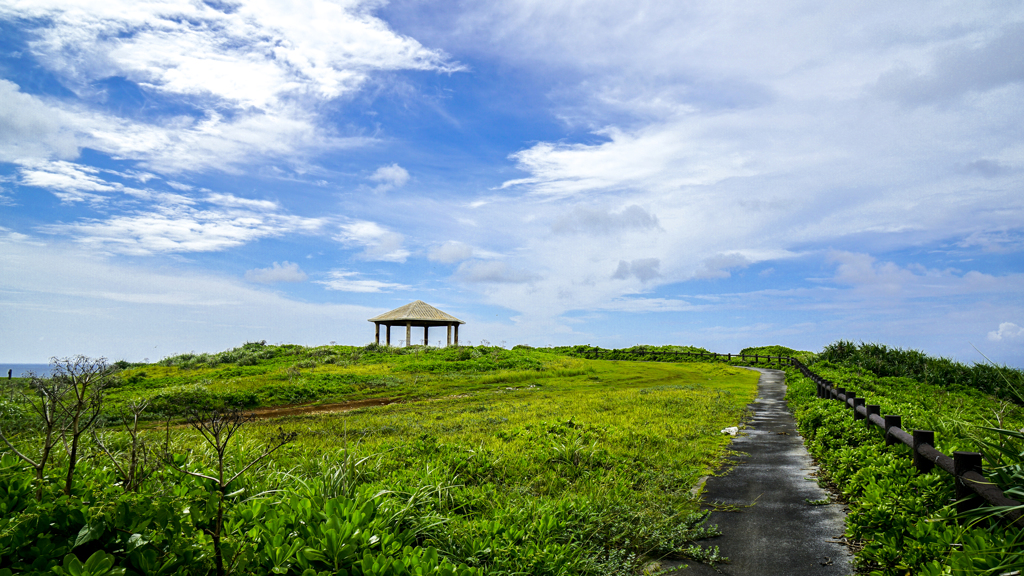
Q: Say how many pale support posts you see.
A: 6